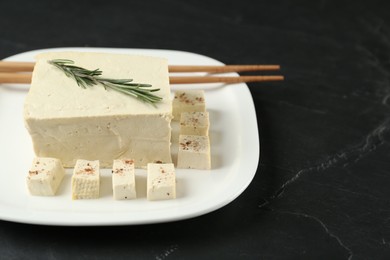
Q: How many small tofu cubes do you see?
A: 7